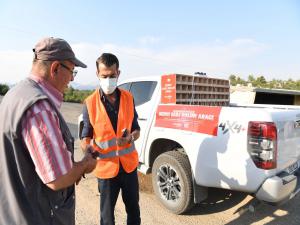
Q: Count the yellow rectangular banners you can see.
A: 0